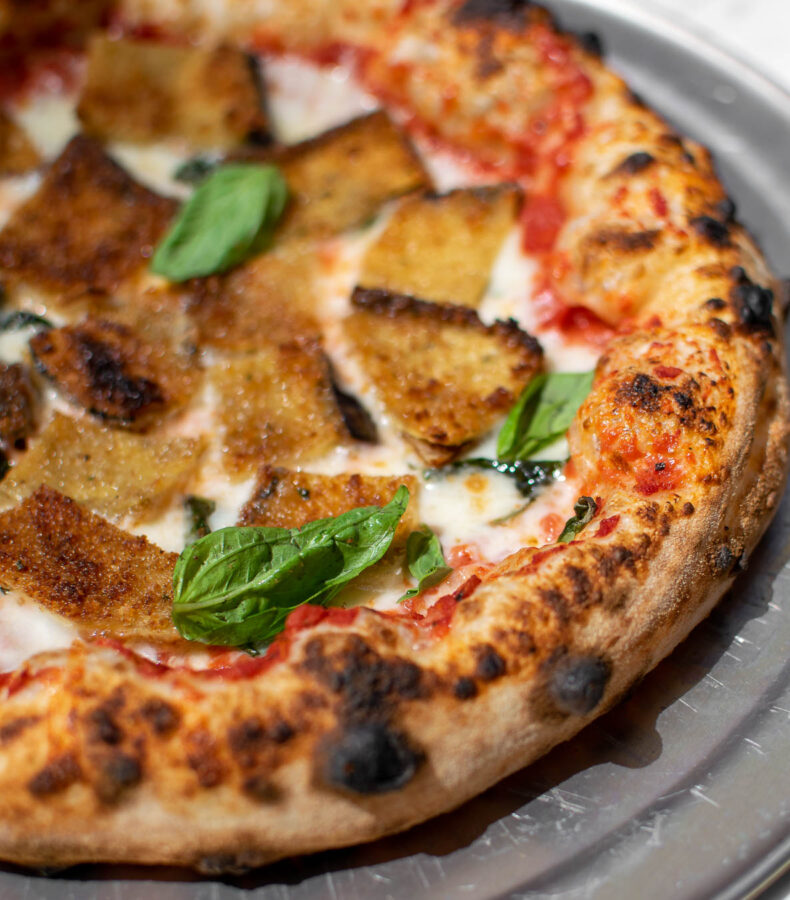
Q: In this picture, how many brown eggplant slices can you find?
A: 13